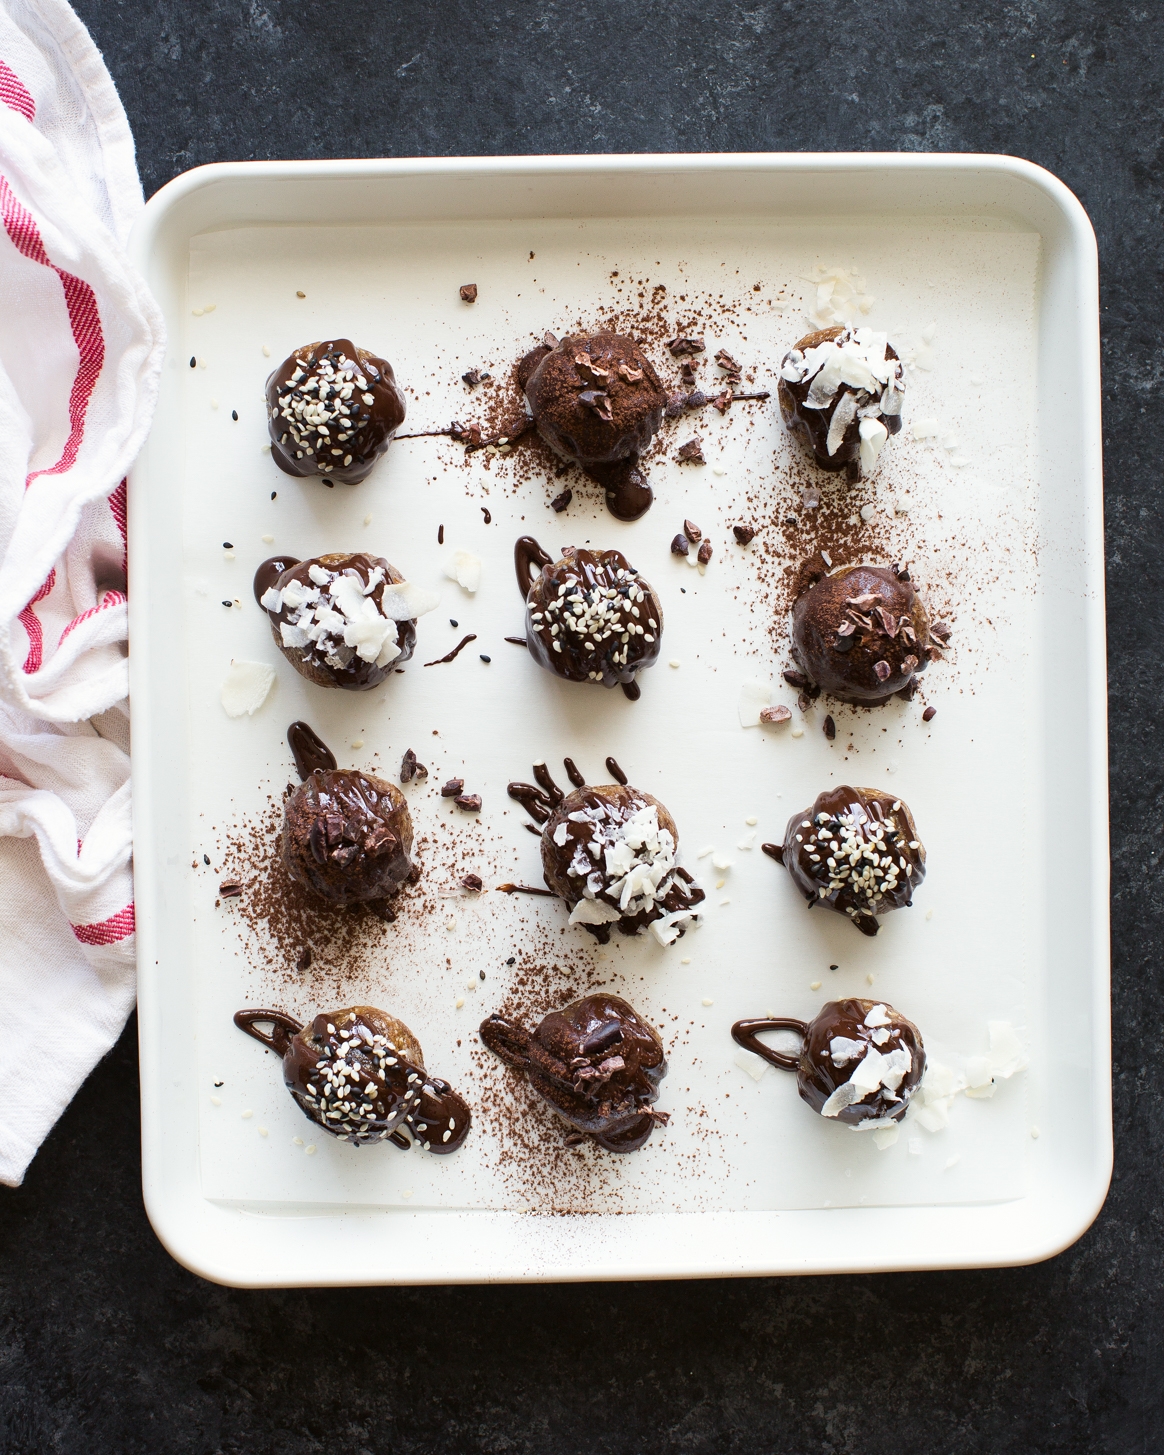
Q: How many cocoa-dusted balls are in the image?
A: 4